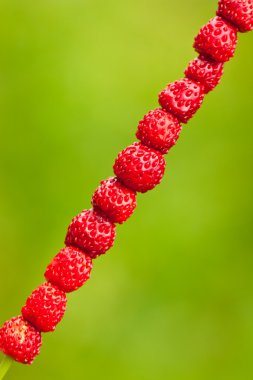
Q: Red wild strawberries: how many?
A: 11